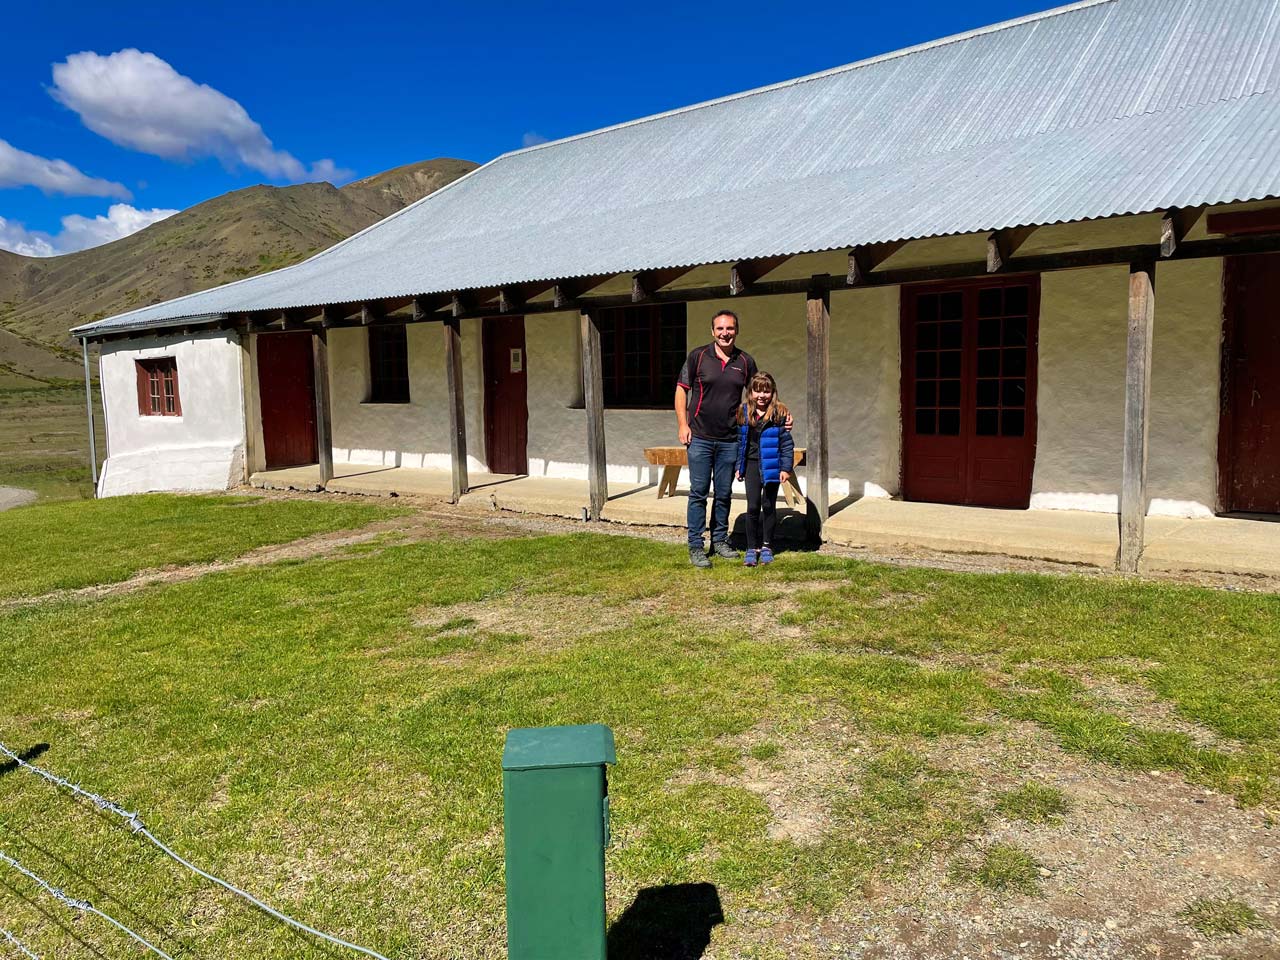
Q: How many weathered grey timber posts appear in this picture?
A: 5